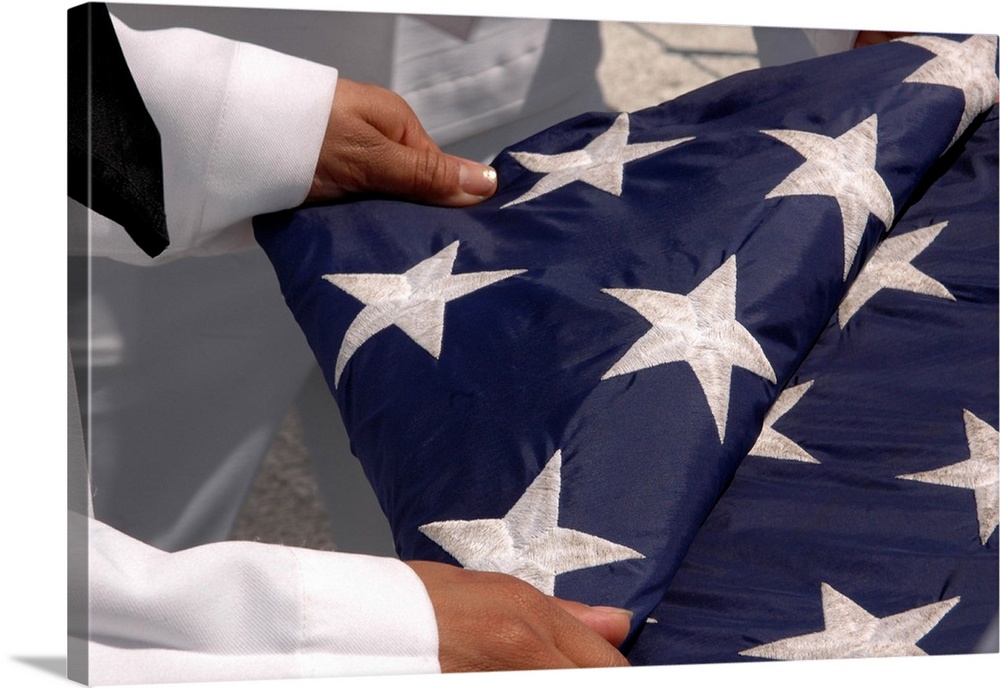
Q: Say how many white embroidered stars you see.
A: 10